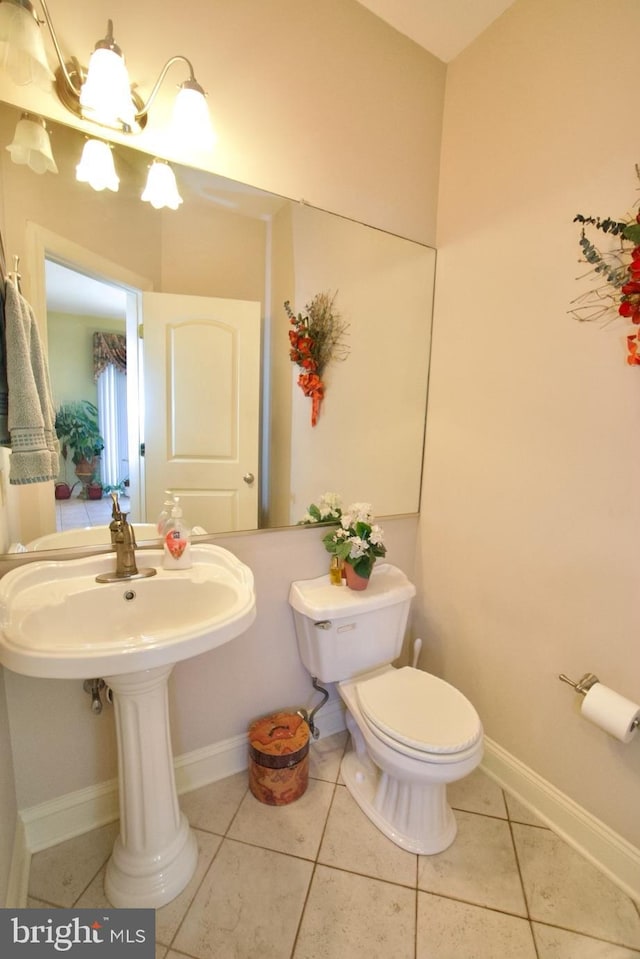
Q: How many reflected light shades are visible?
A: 3